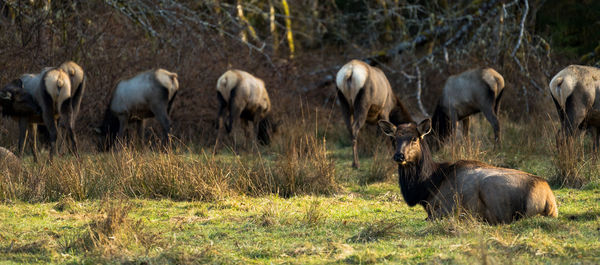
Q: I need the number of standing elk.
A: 7